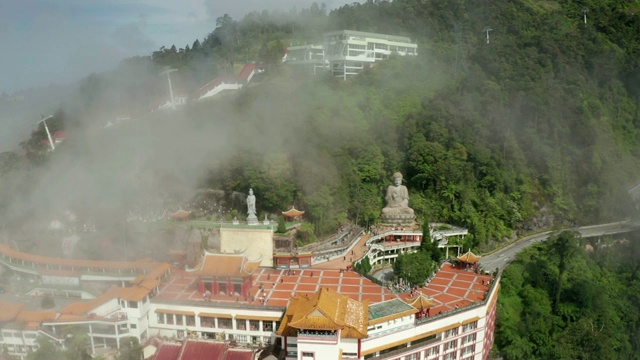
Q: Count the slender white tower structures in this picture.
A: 4